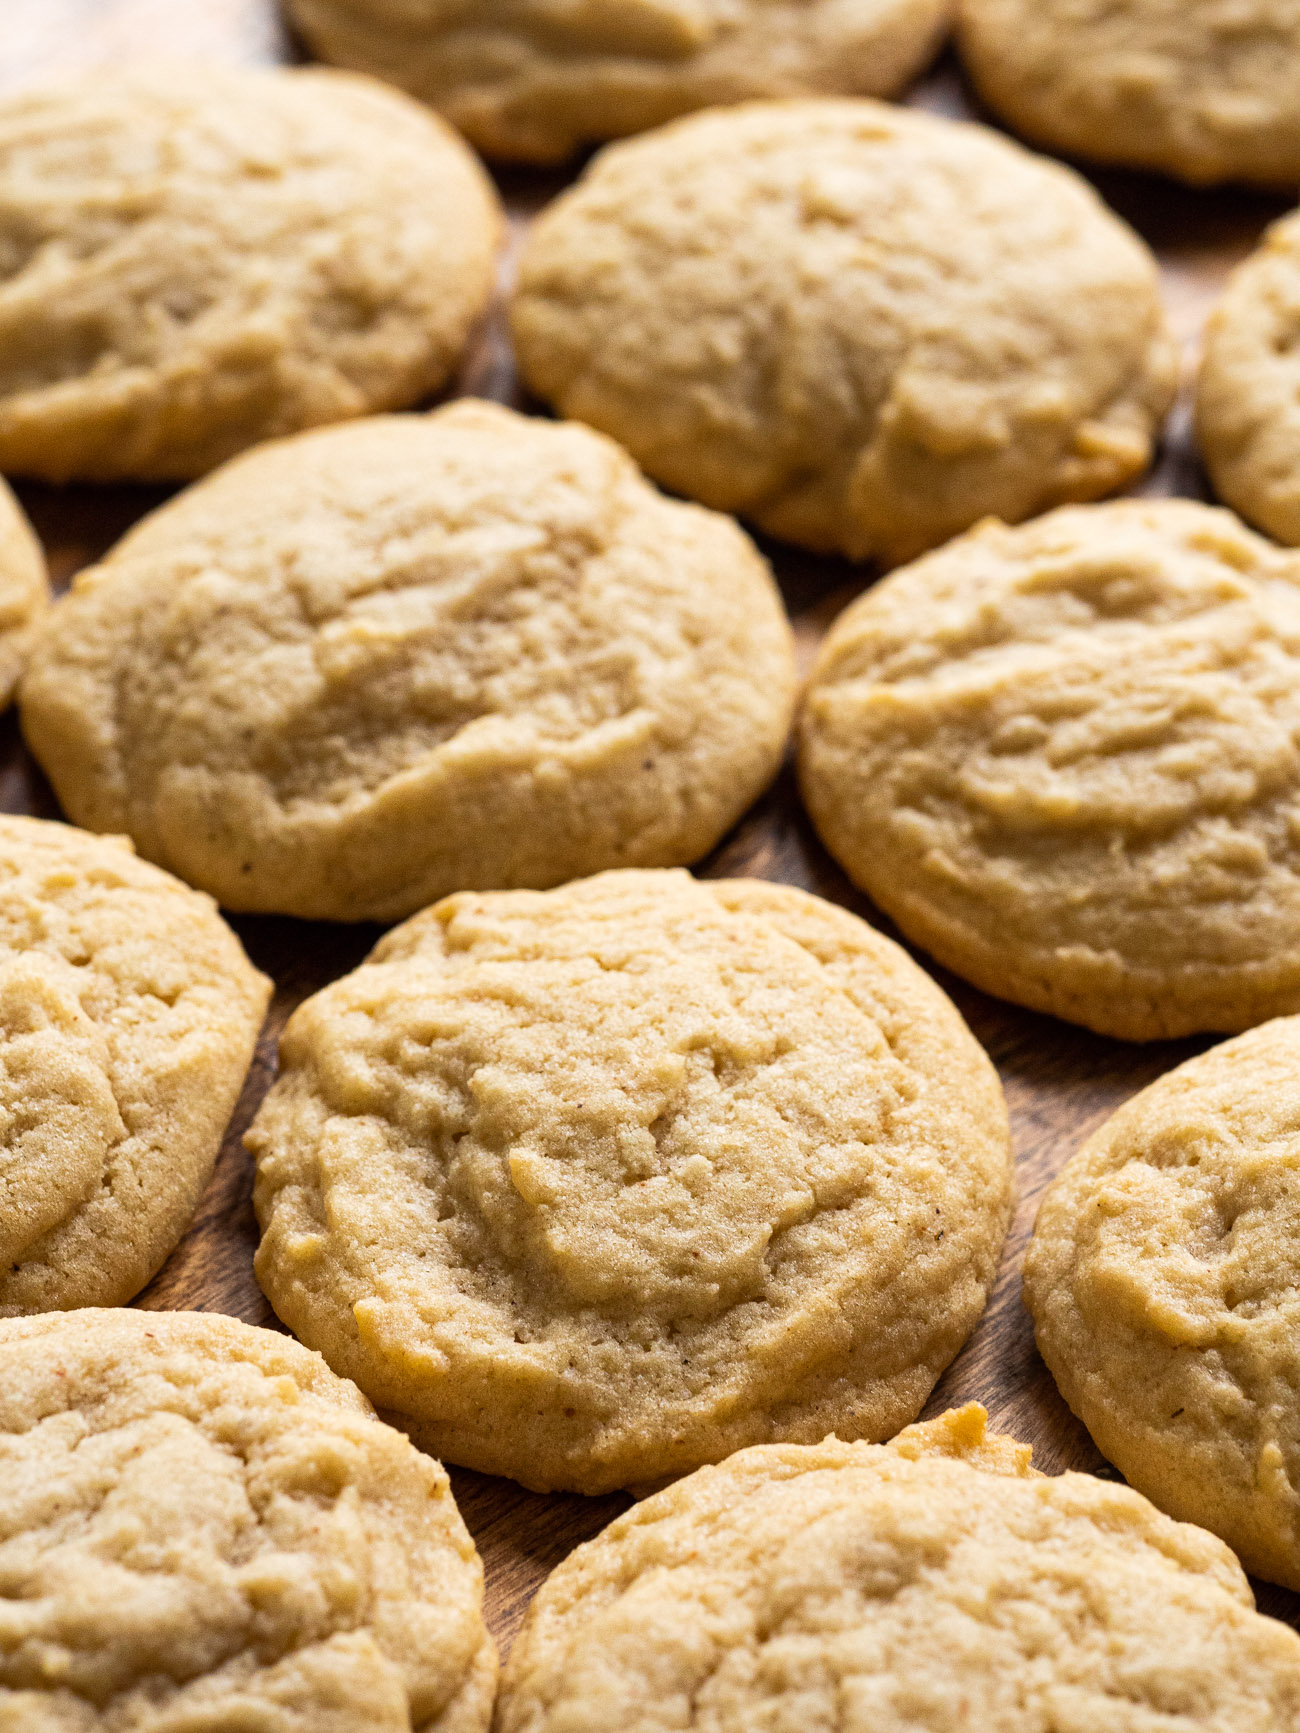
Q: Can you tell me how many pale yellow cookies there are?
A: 13